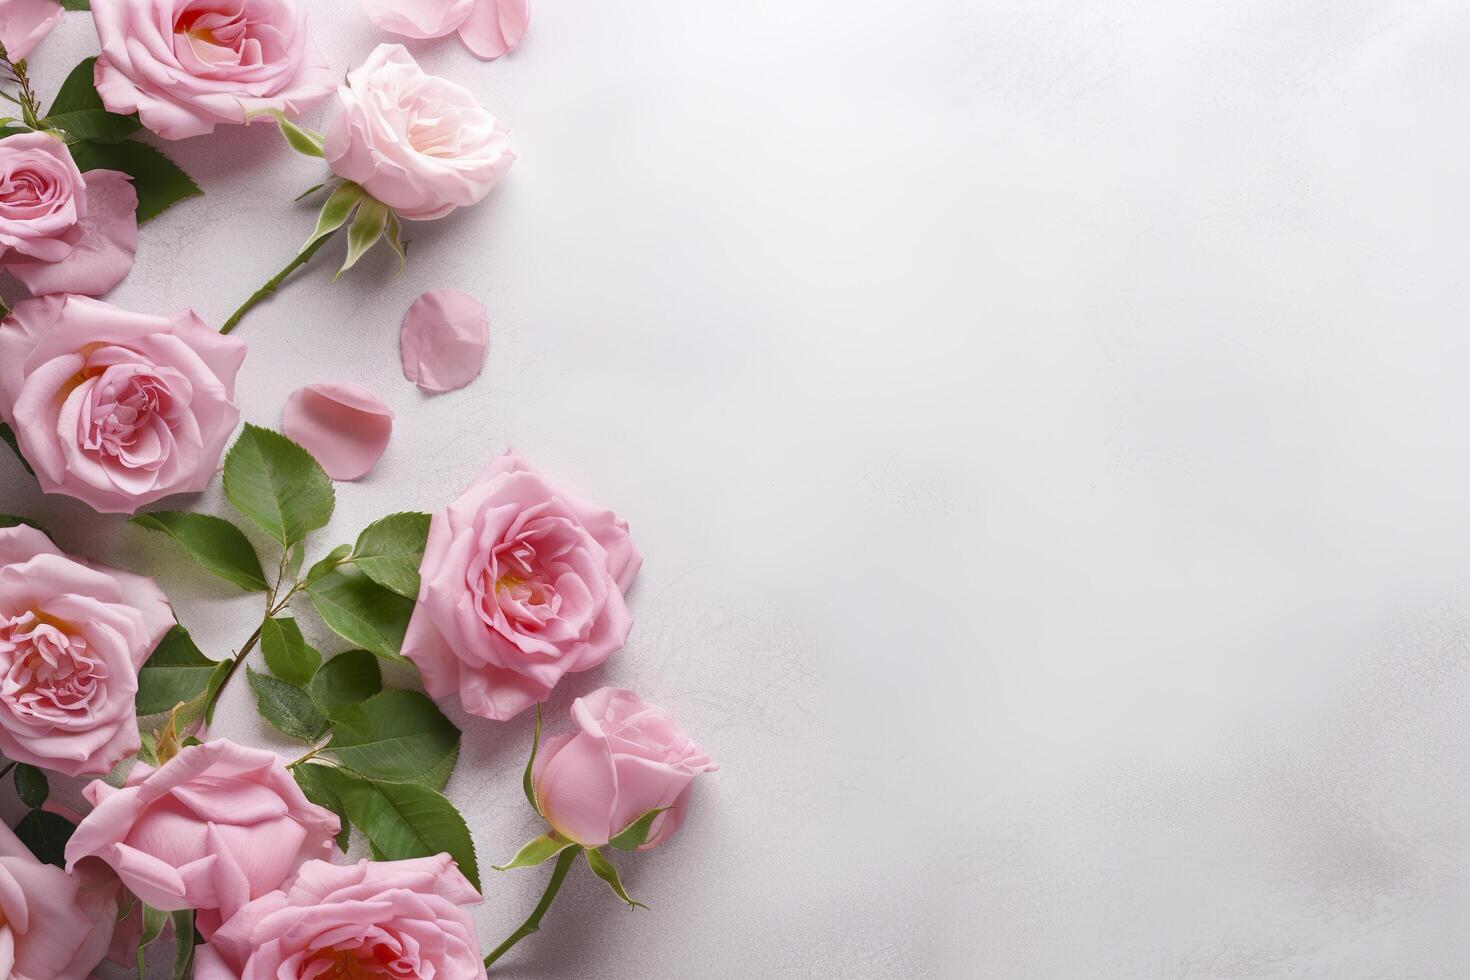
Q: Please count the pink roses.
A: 10